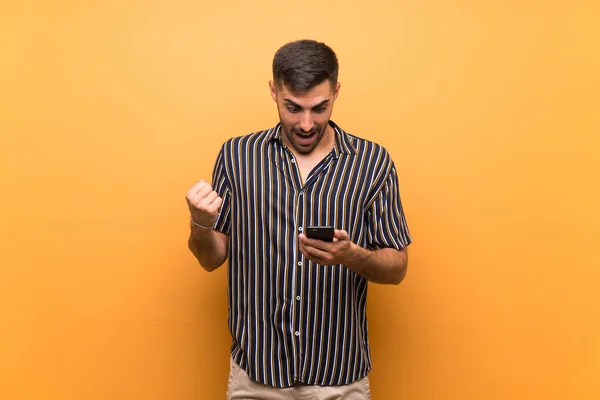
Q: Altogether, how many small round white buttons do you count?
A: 5